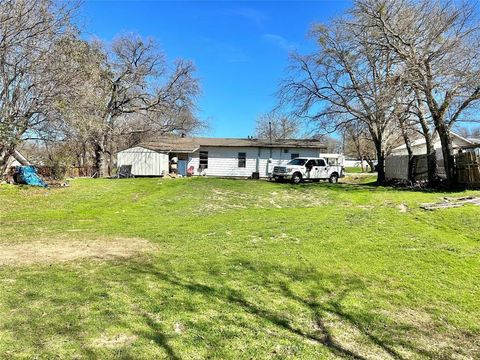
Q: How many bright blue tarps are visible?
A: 1